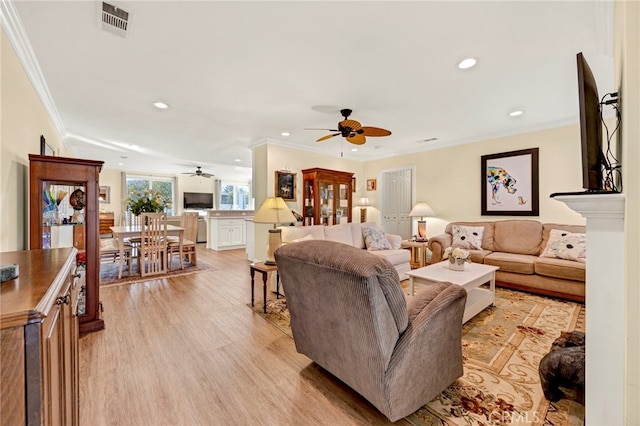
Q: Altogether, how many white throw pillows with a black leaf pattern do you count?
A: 2